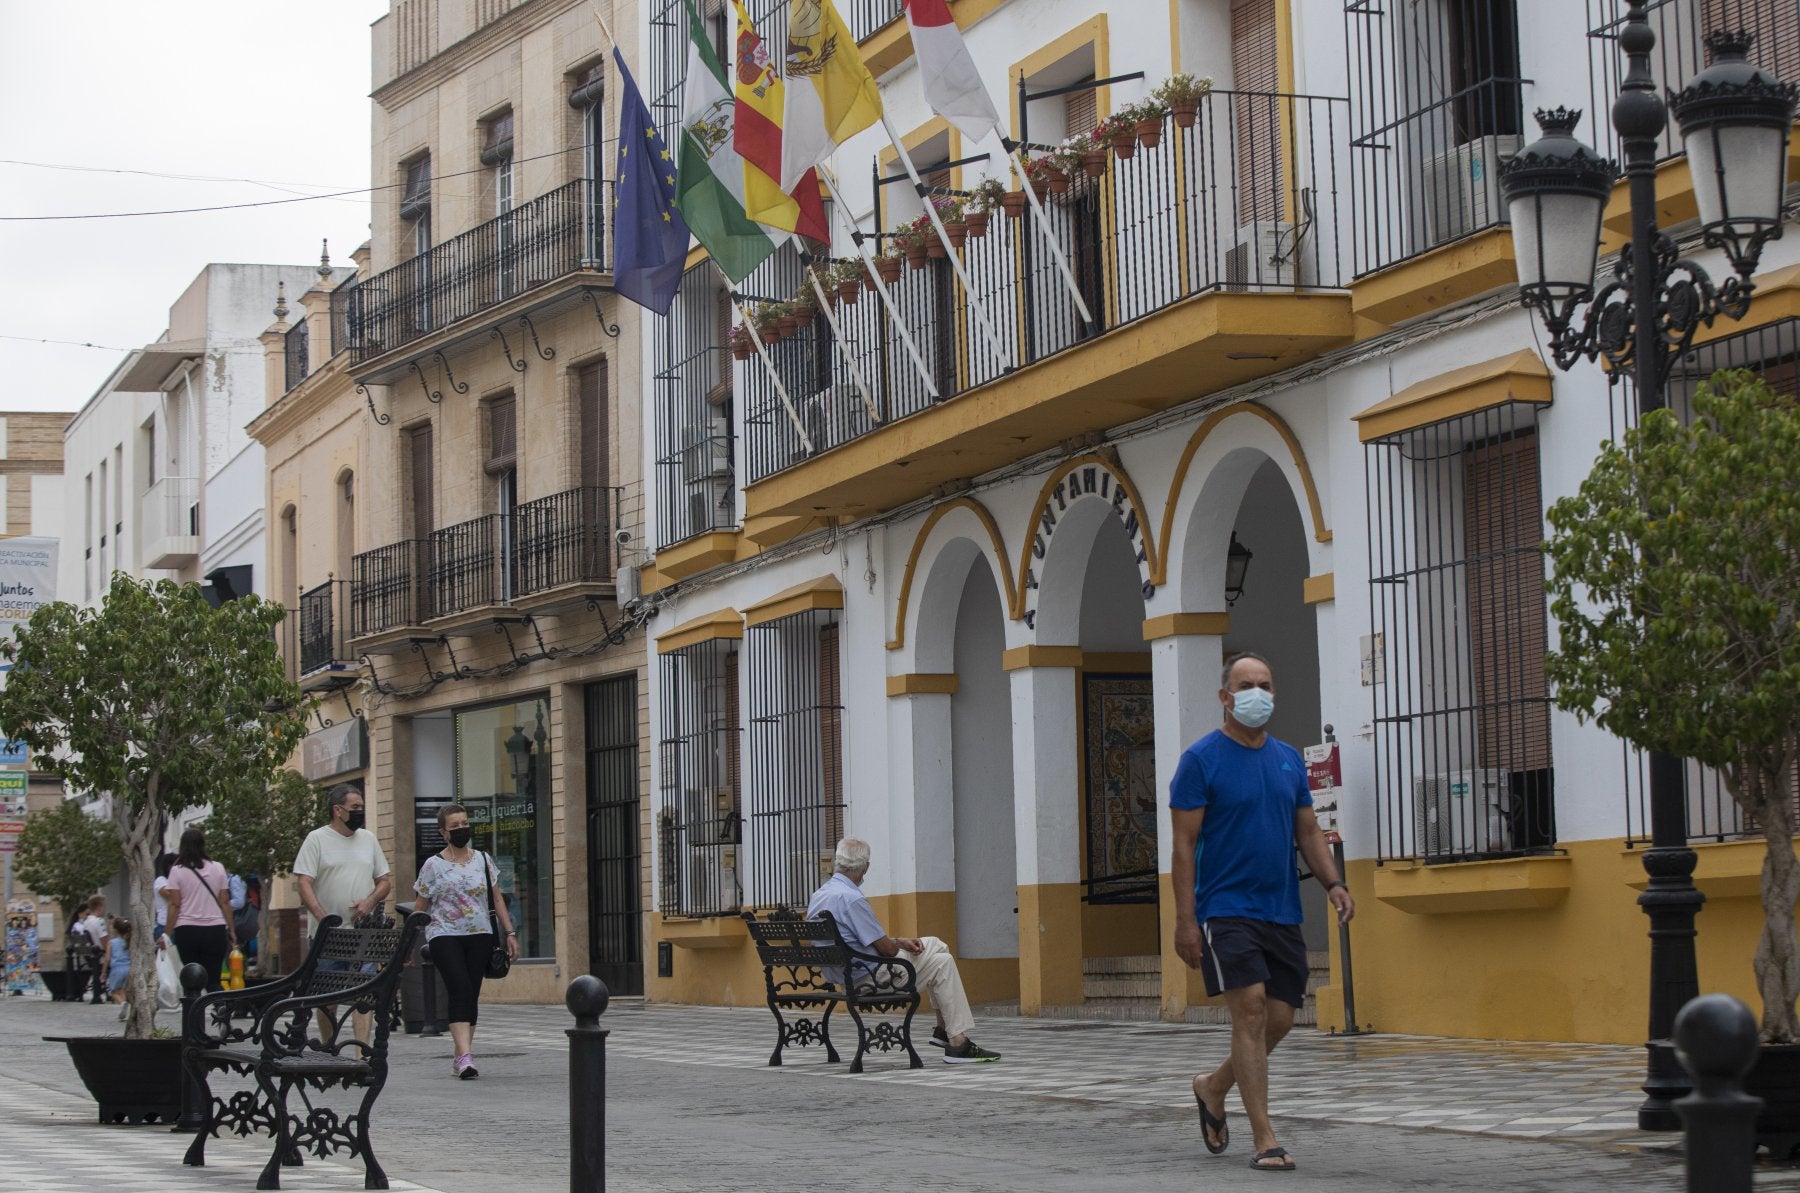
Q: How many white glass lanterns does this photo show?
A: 2